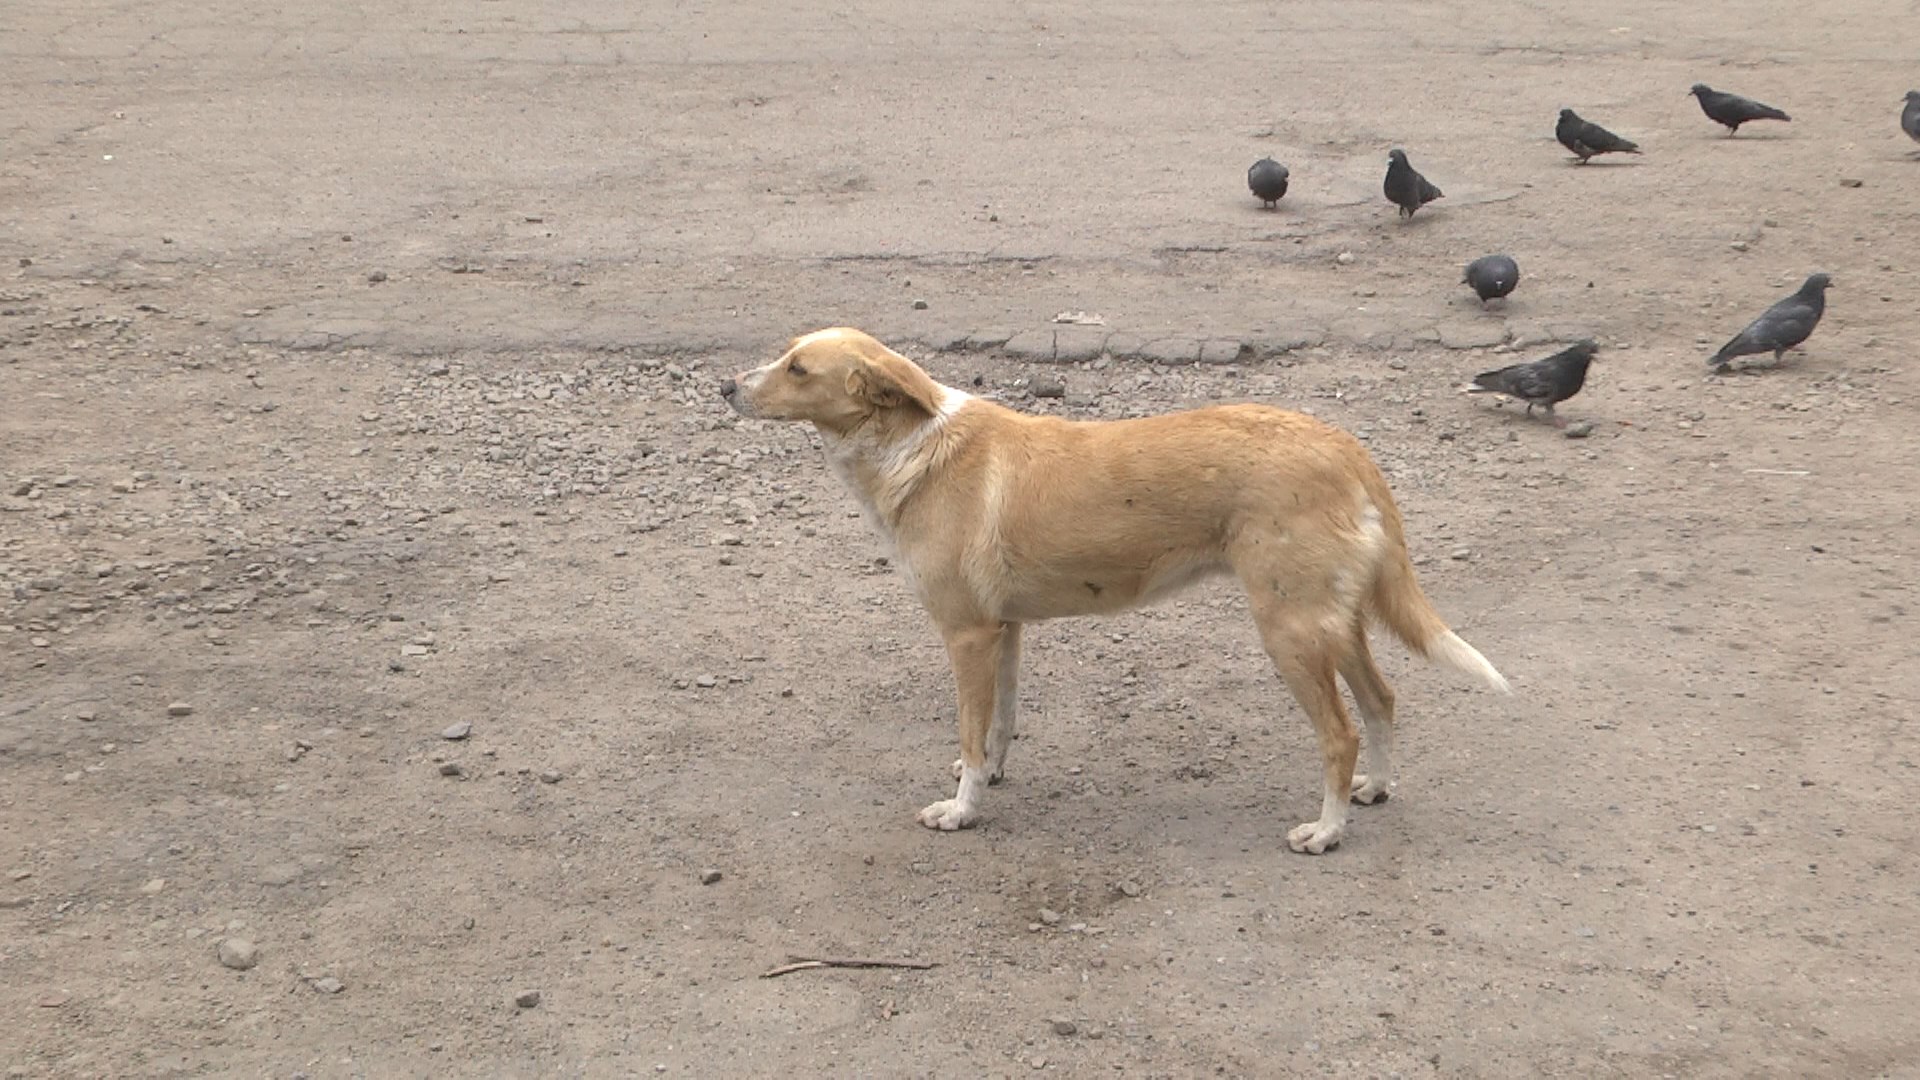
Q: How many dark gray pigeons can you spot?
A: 8